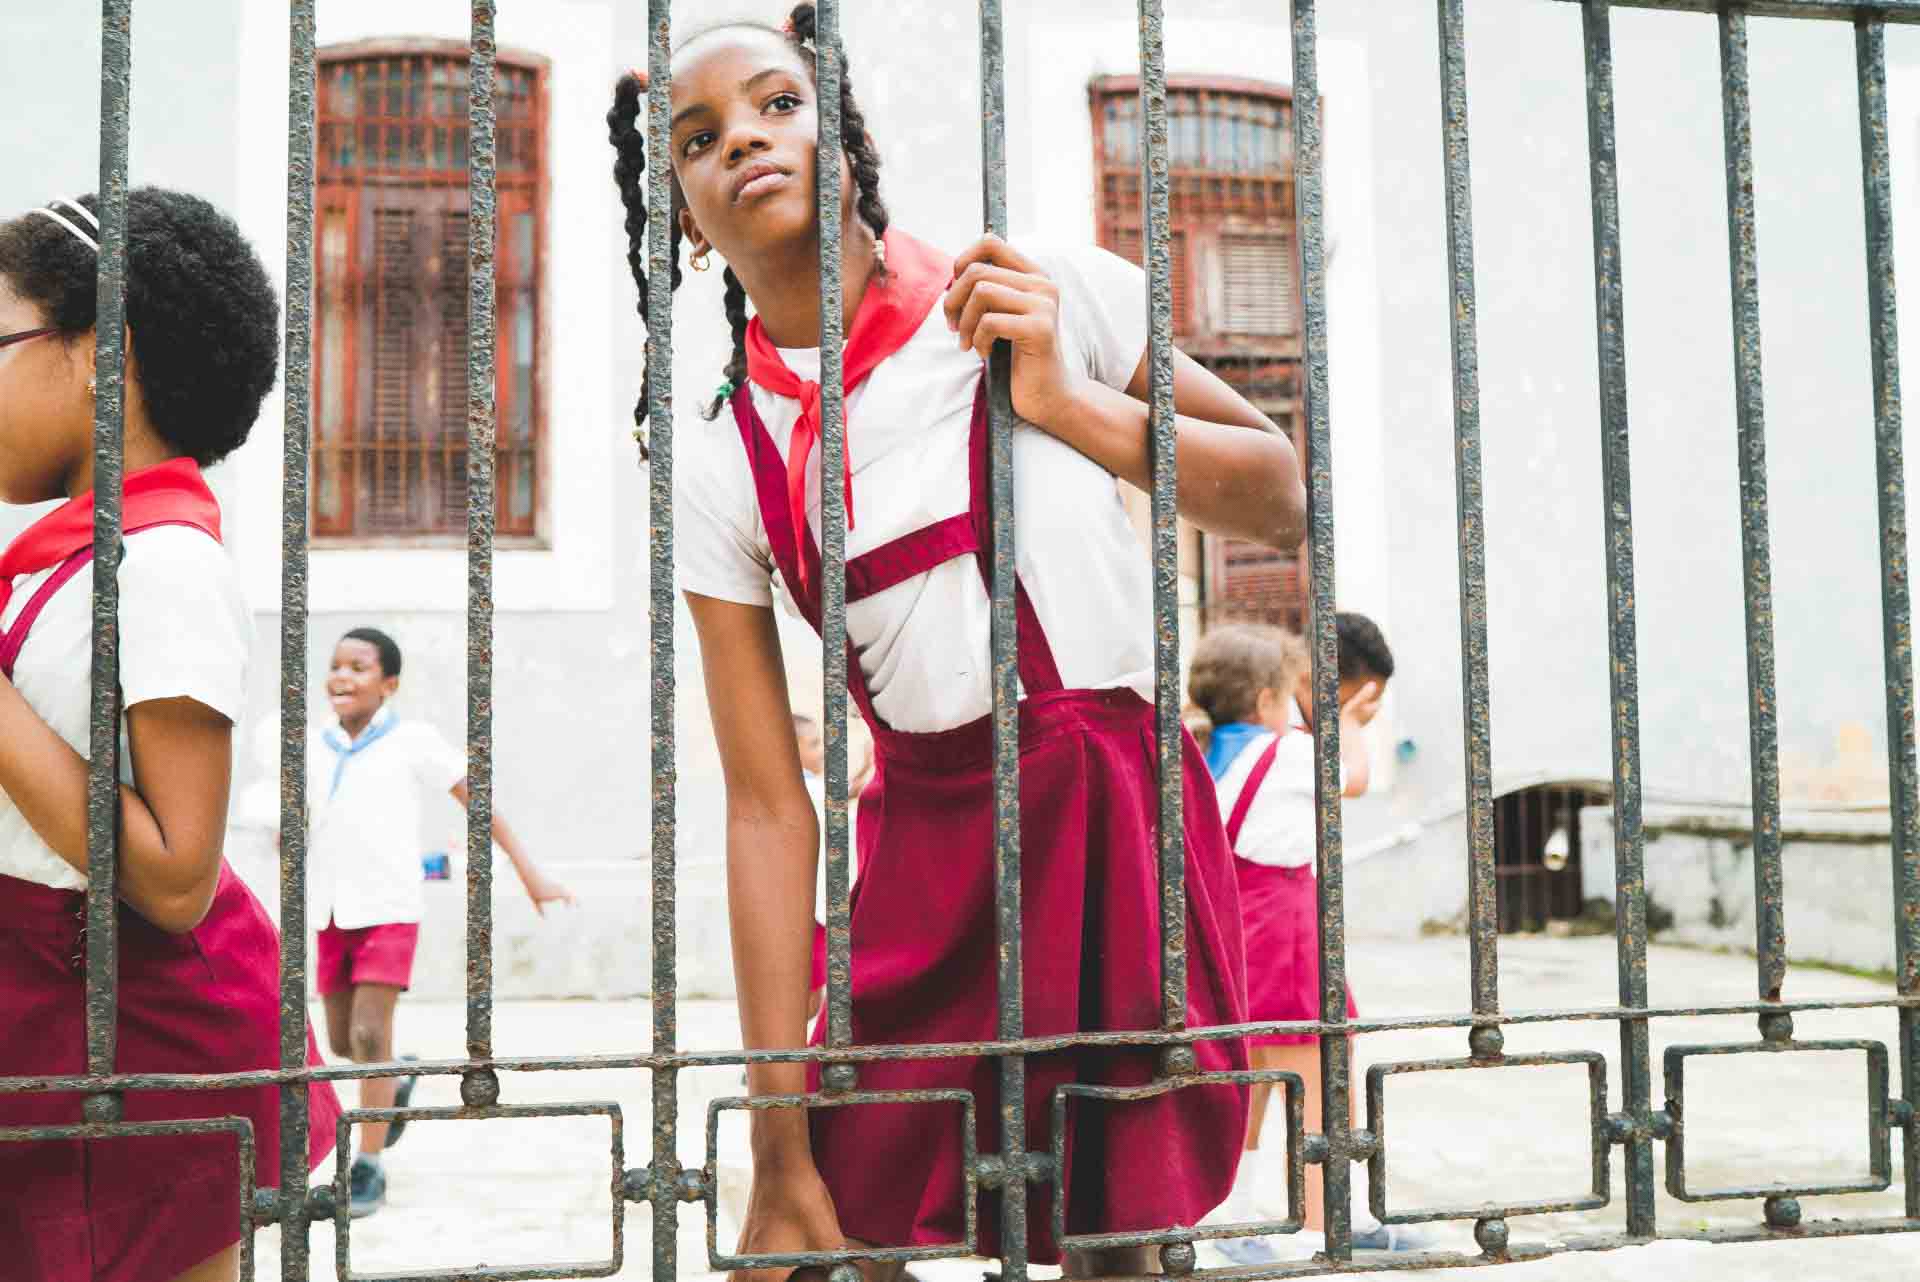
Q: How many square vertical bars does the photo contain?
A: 12